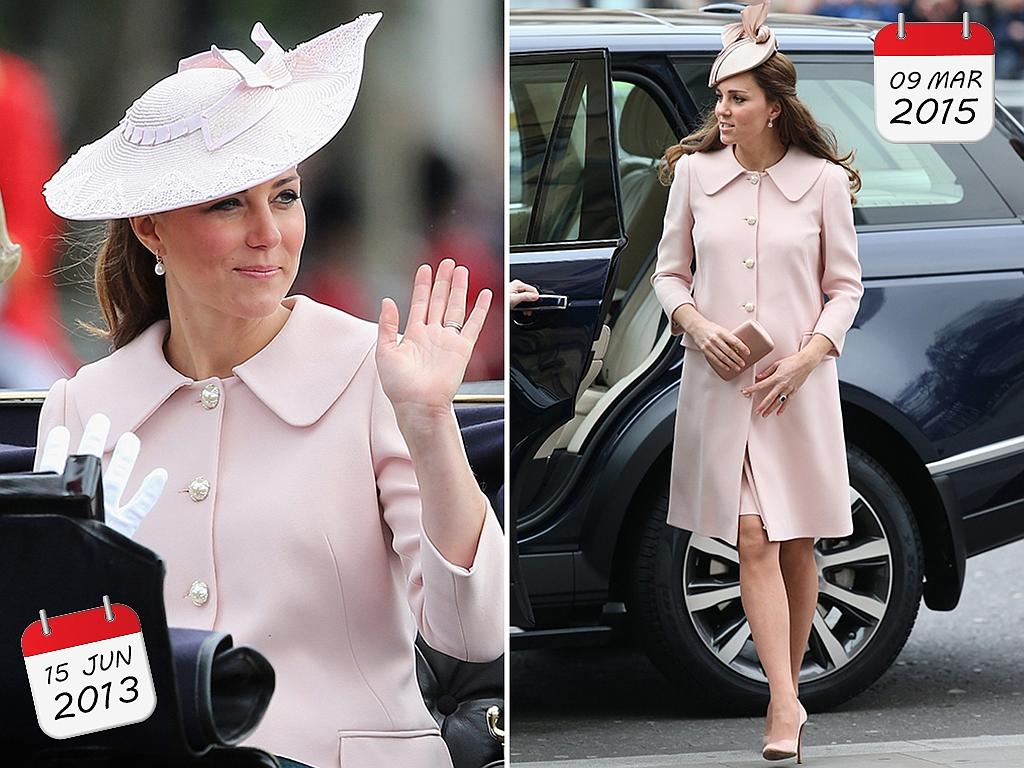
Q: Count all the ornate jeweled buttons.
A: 7